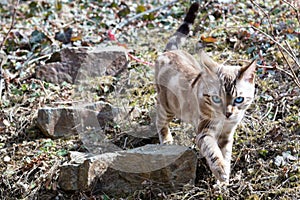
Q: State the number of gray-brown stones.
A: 3